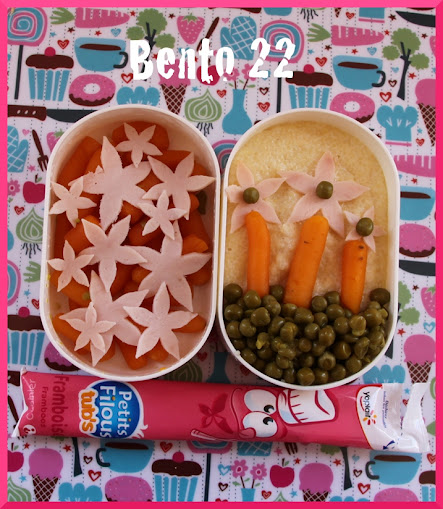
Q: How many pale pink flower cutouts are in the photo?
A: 14